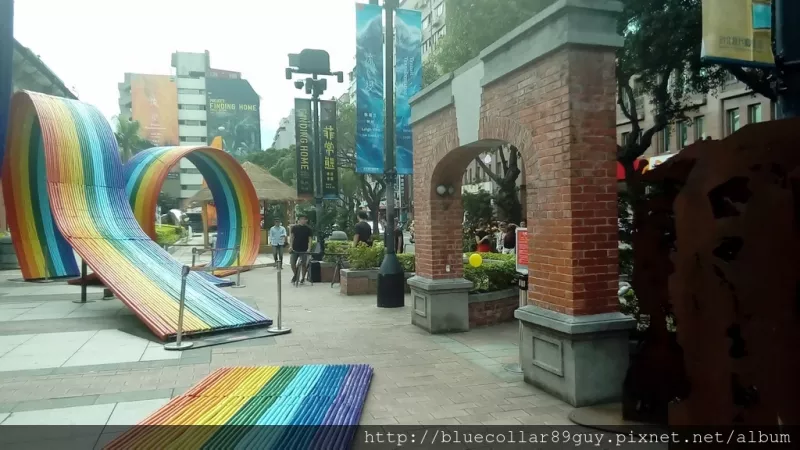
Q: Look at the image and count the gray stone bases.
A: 2